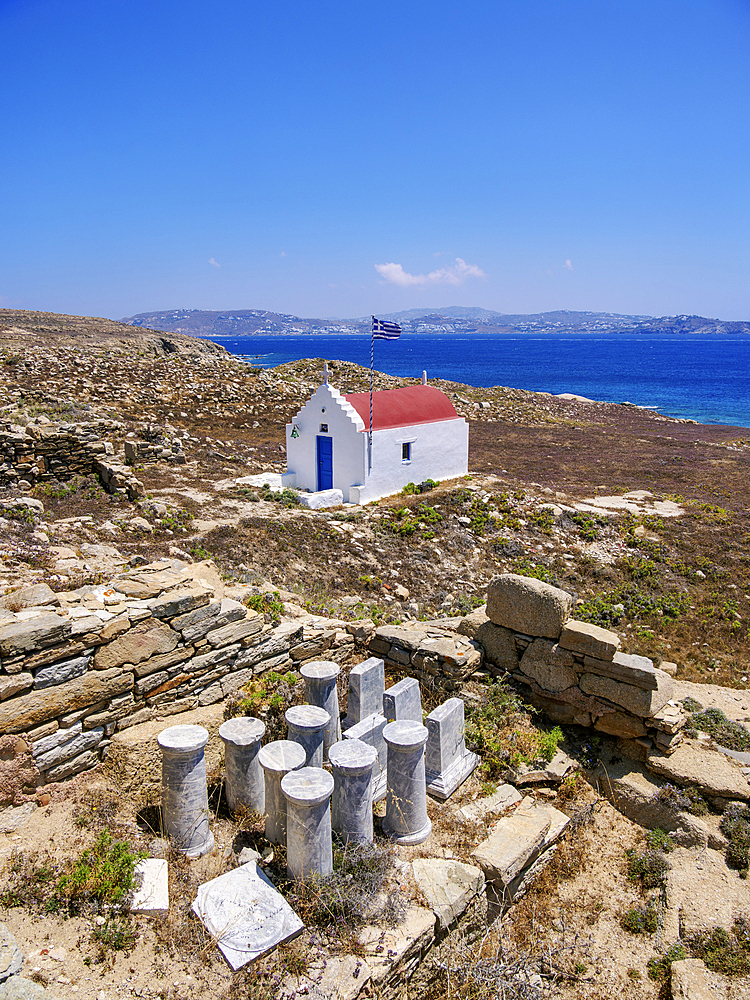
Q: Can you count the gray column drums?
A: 8